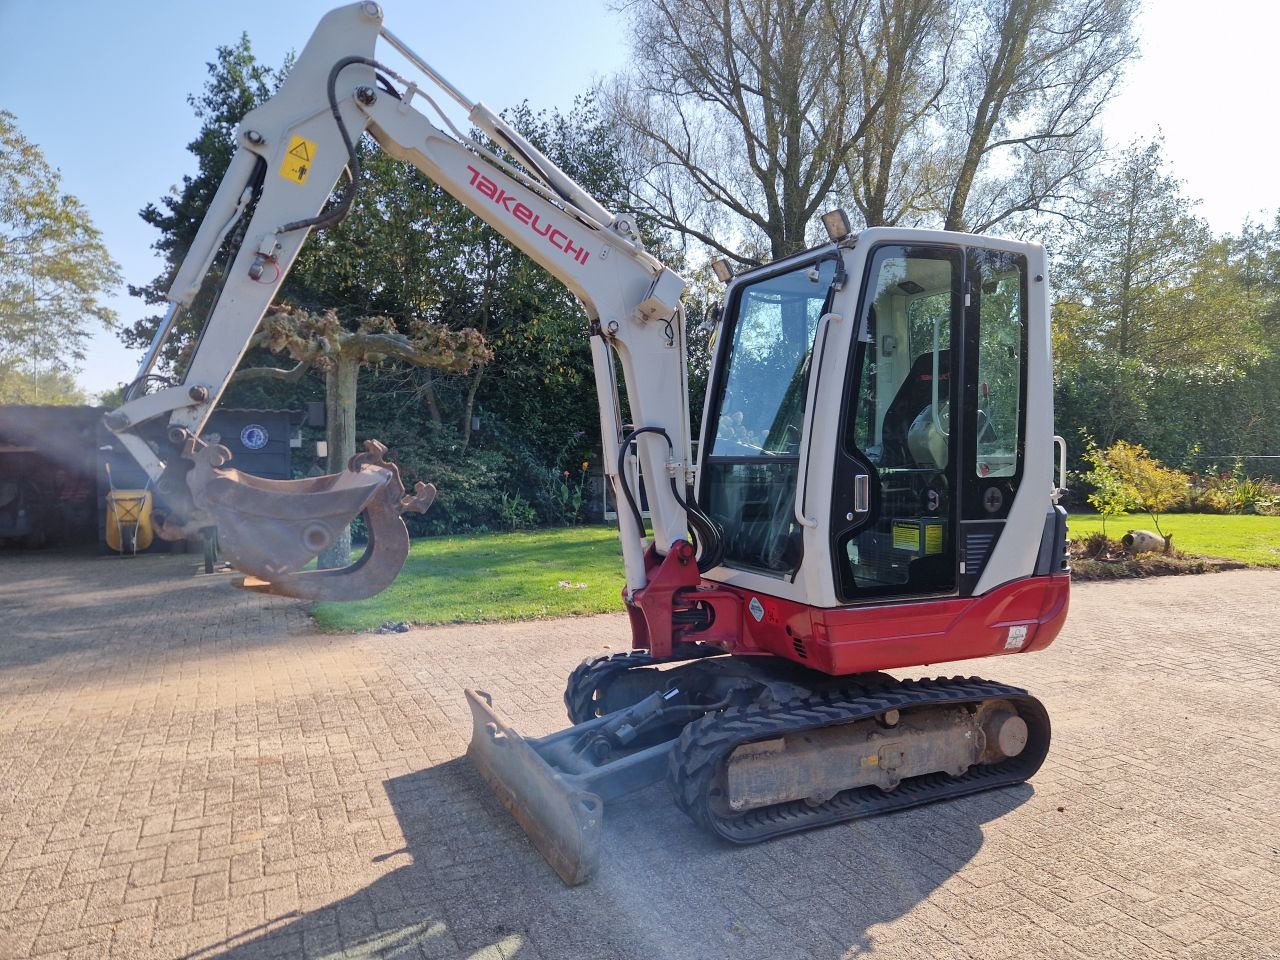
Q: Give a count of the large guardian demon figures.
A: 0